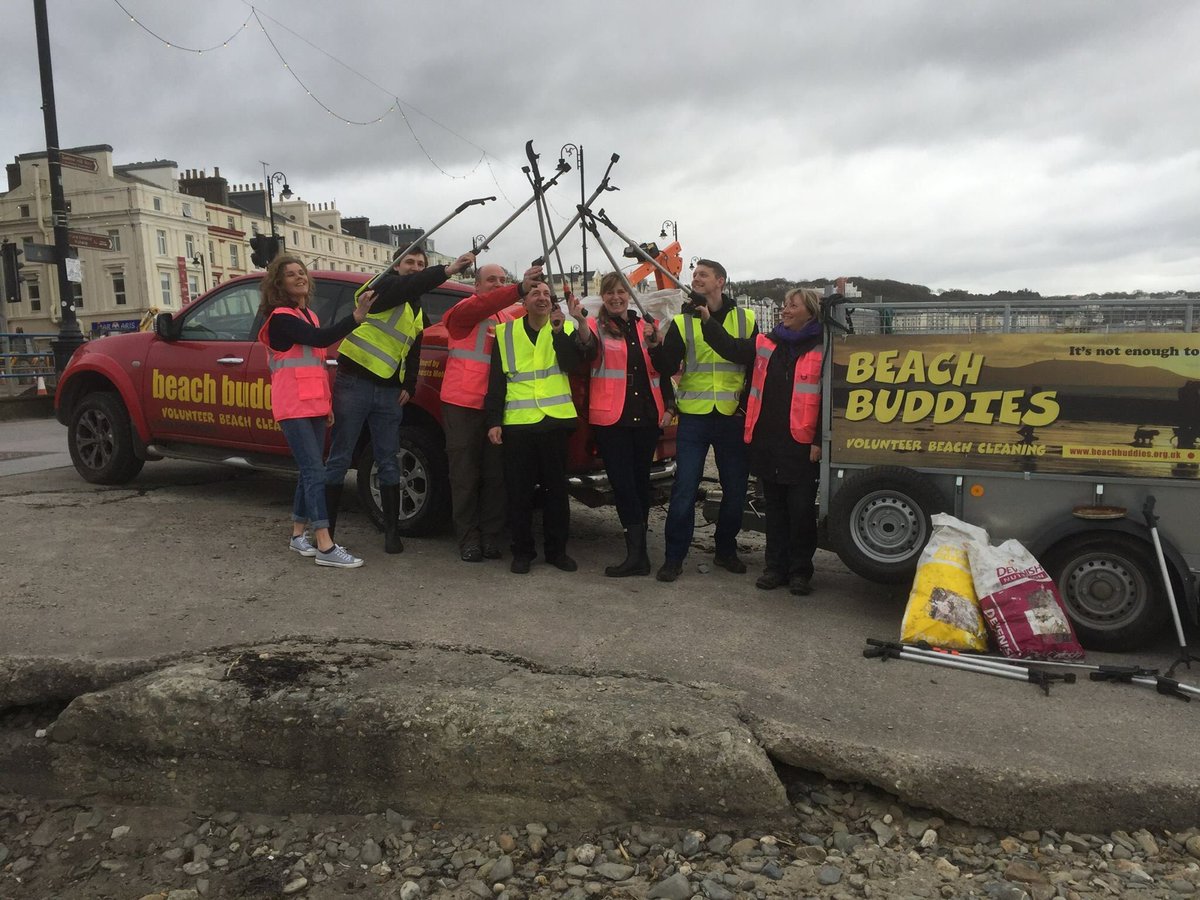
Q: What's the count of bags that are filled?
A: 2